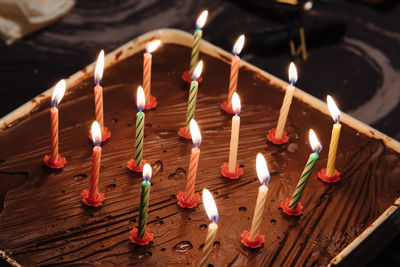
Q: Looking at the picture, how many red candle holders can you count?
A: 15